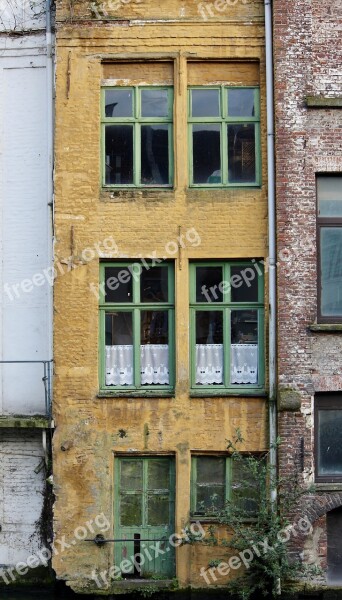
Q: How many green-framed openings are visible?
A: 6